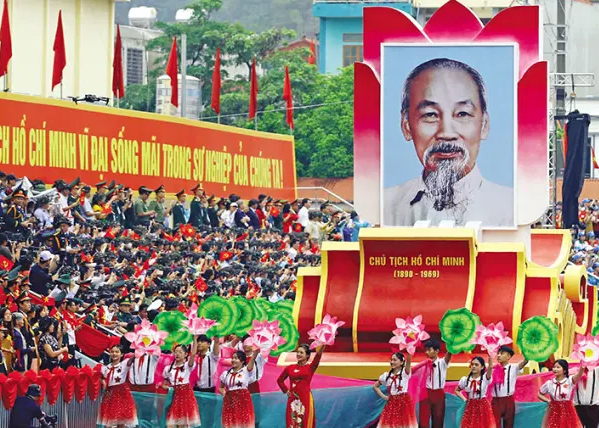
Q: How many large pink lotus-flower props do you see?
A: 7